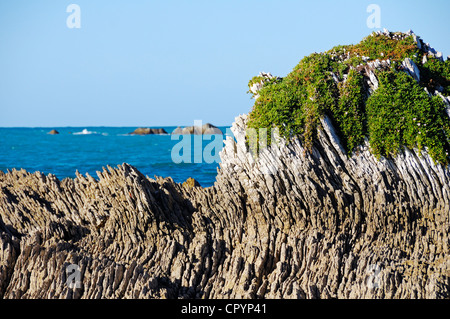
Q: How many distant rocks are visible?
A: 3